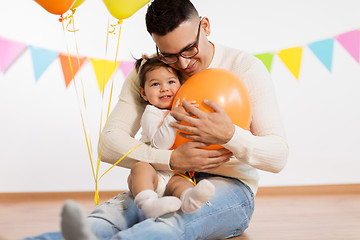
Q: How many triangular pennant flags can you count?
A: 9